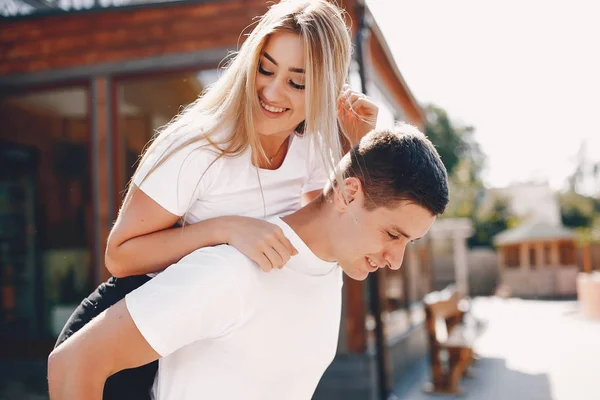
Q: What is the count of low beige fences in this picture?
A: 1